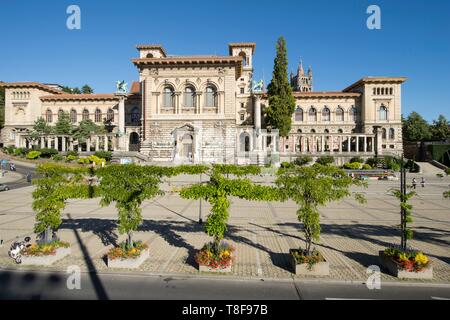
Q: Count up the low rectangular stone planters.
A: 5